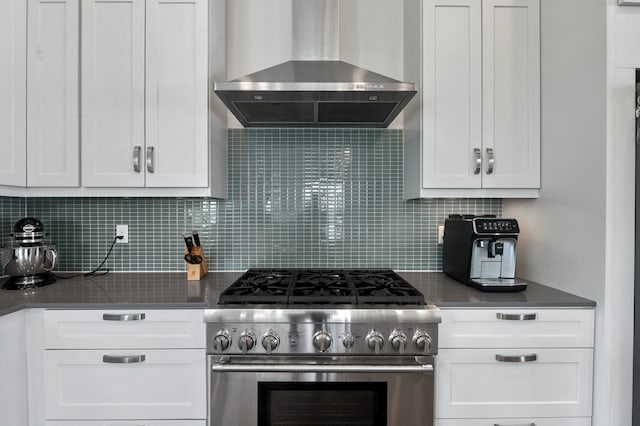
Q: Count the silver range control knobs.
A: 8